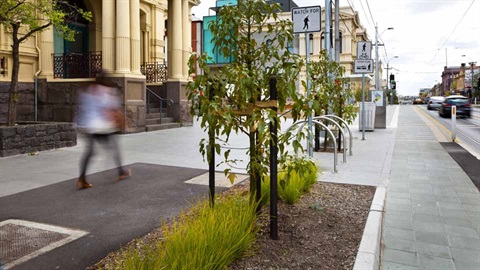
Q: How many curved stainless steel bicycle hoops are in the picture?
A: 3